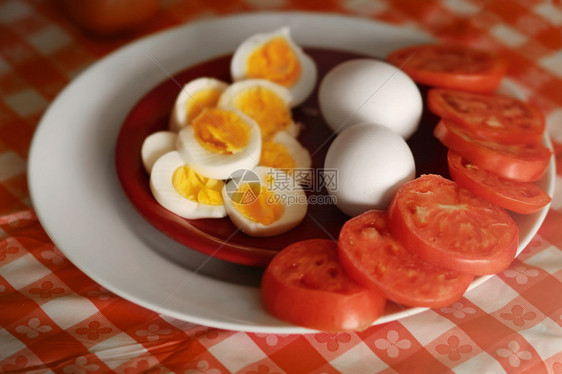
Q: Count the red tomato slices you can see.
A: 7